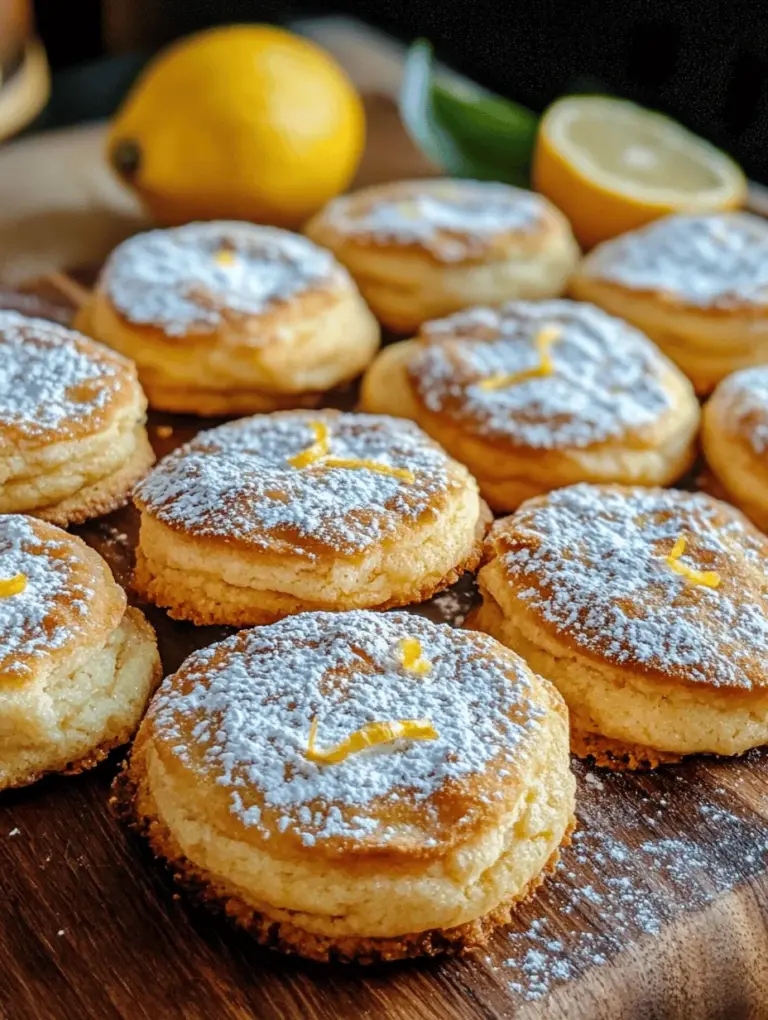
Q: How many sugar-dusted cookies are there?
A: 10